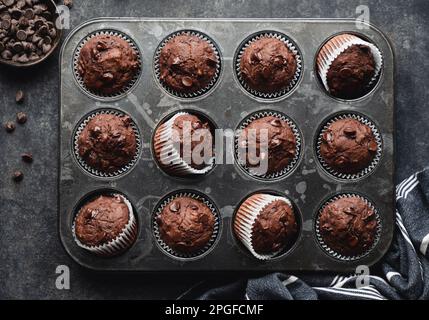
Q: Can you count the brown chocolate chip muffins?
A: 12